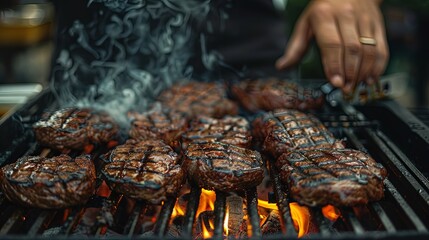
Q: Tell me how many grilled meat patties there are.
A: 10